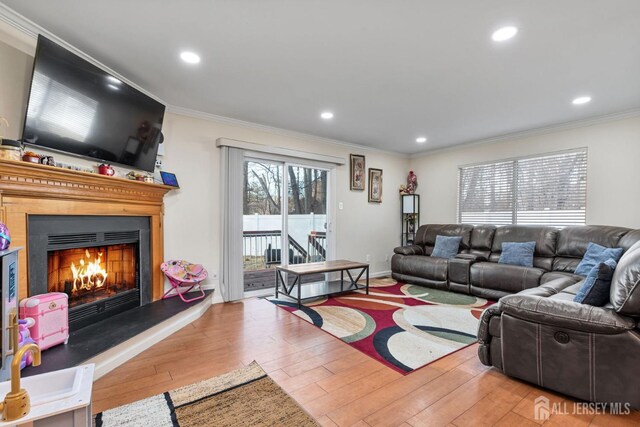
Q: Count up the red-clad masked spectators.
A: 0